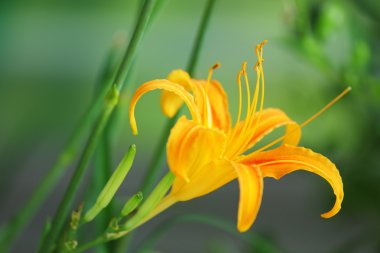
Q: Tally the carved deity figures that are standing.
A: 0